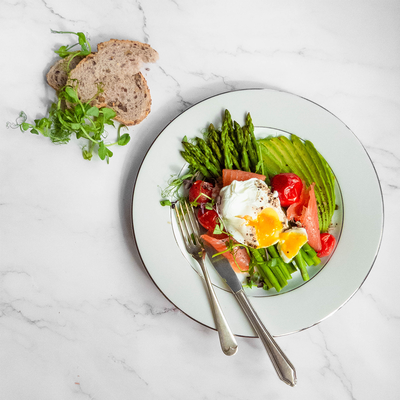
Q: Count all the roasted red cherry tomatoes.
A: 4